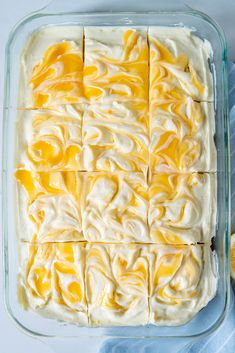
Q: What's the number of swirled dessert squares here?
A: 12